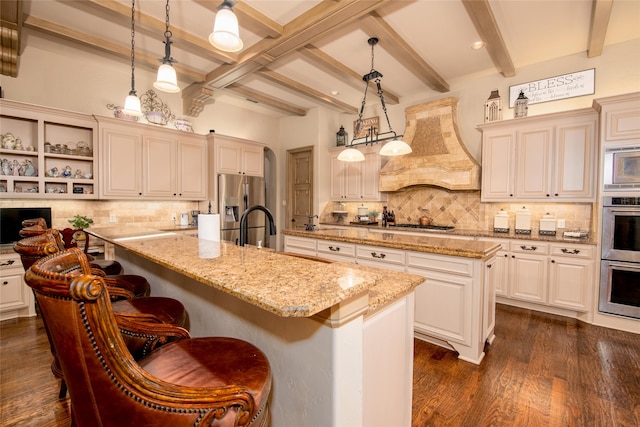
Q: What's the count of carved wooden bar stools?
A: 4